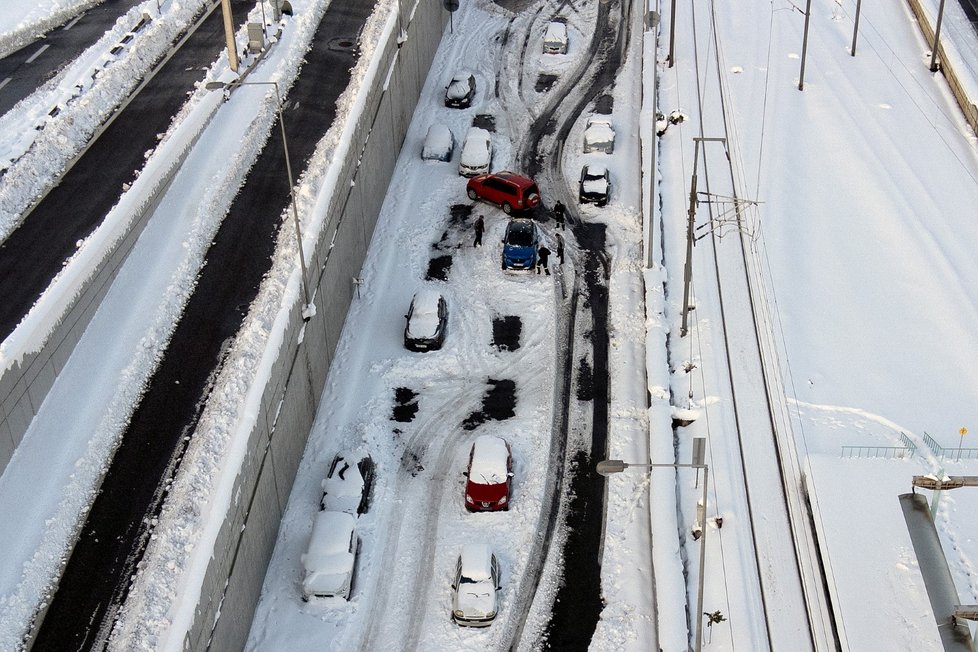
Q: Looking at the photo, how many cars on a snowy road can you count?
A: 13